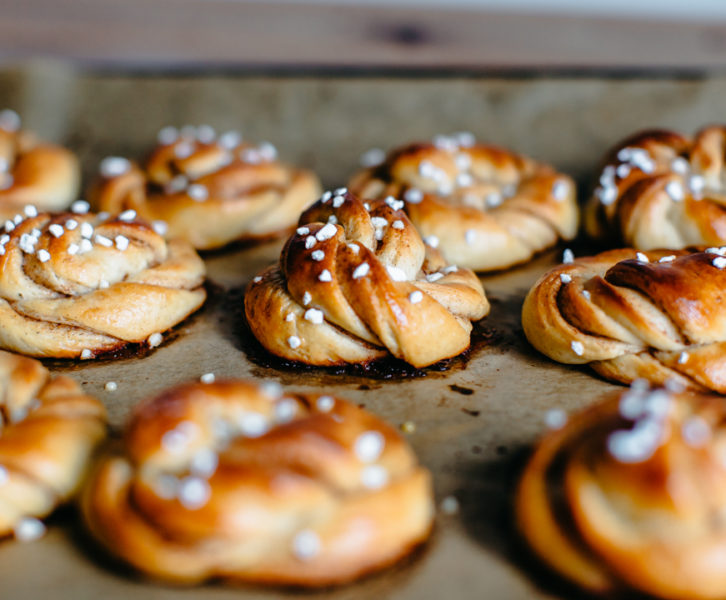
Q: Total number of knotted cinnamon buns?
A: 10